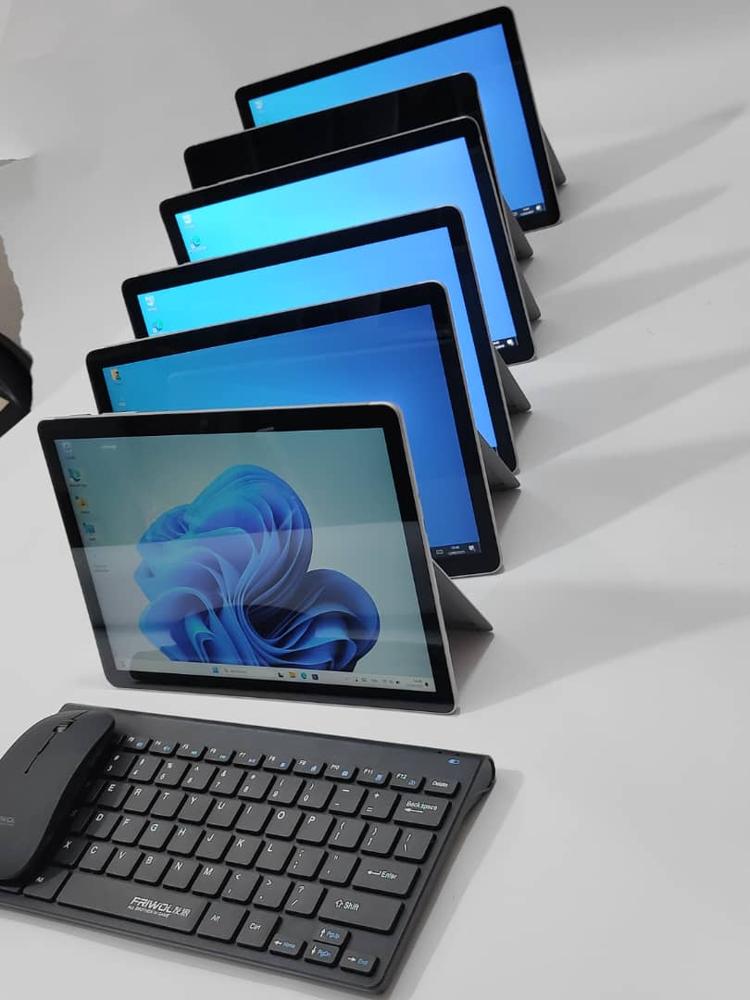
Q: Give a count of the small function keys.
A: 10